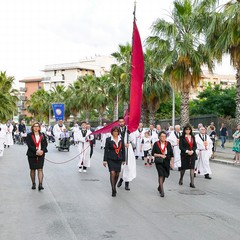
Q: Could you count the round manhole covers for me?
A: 2